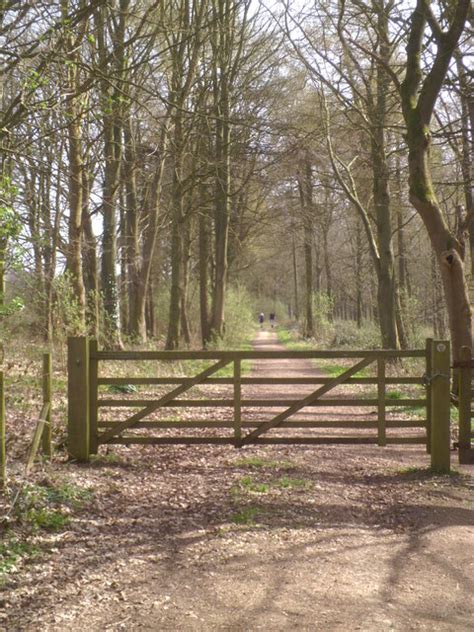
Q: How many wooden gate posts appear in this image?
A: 2